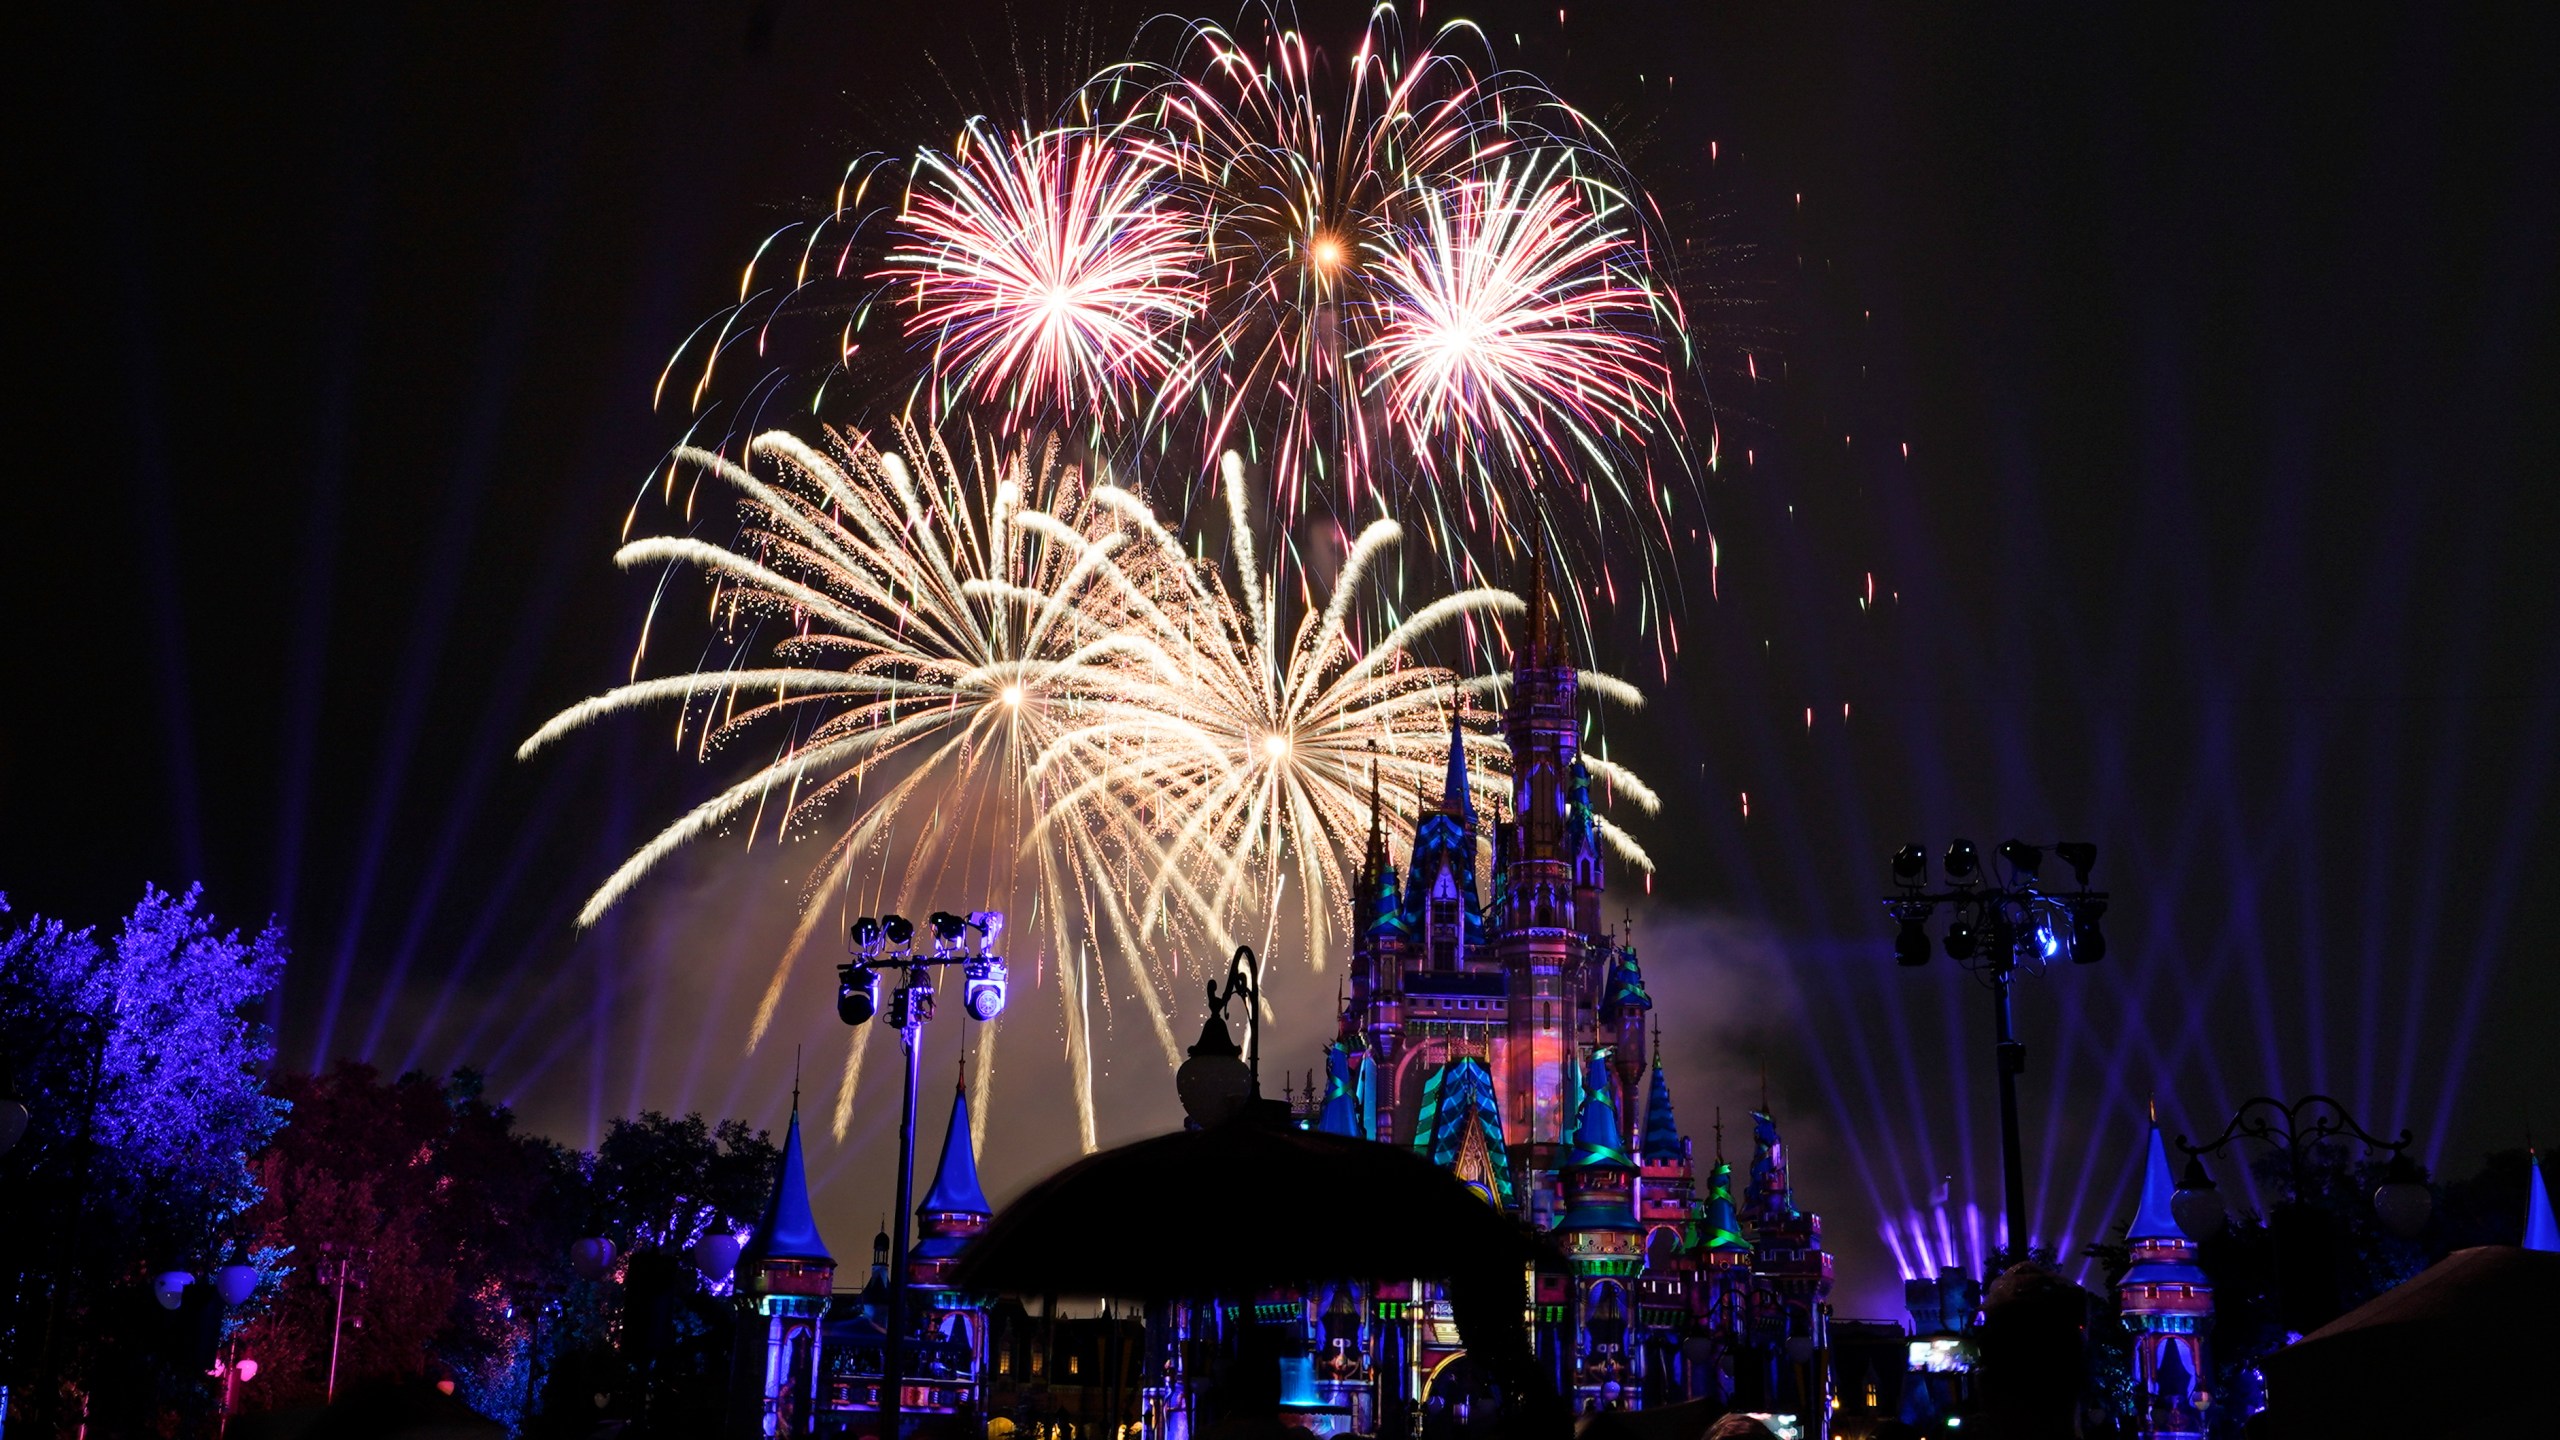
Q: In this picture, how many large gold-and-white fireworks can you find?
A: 2